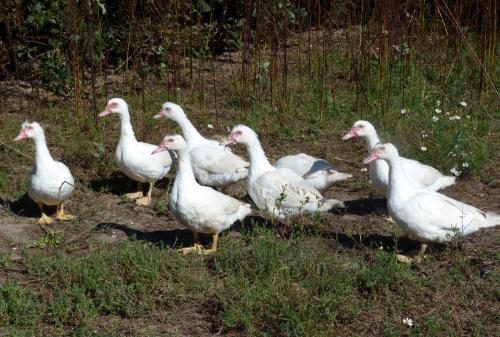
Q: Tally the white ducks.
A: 8